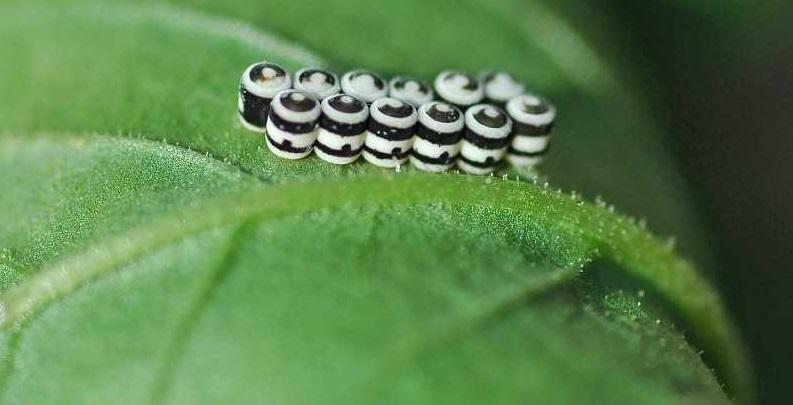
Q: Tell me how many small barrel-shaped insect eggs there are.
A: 12